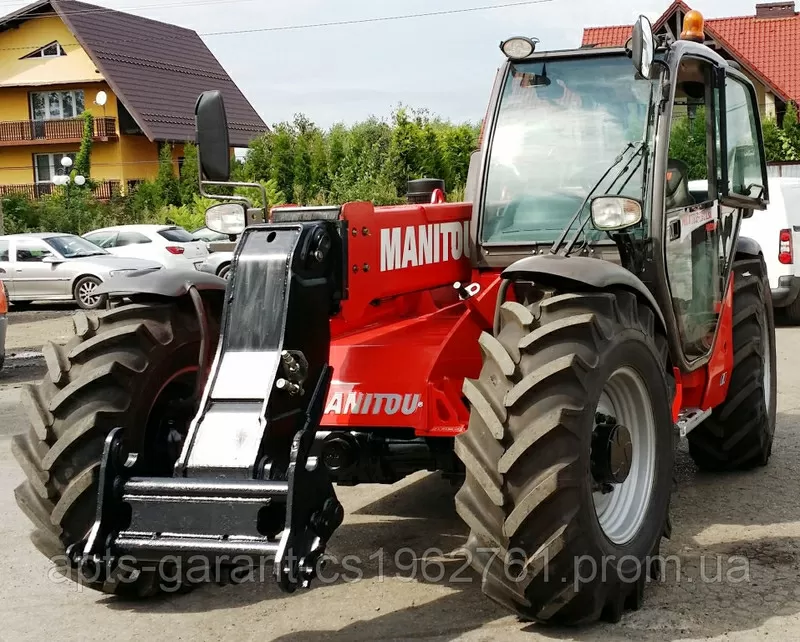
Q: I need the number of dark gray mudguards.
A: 3